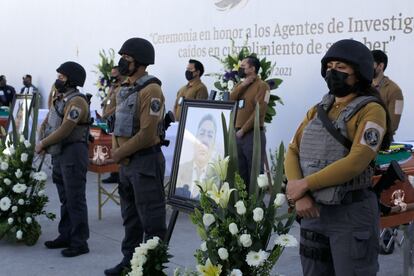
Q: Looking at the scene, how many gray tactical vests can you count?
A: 3